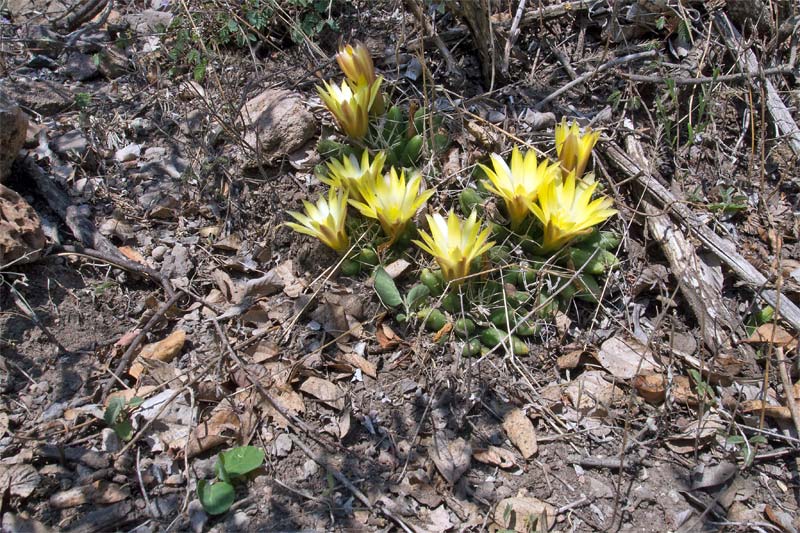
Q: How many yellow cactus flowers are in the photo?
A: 9